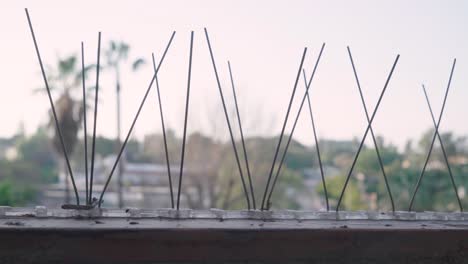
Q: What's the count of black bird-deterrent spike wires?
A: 15